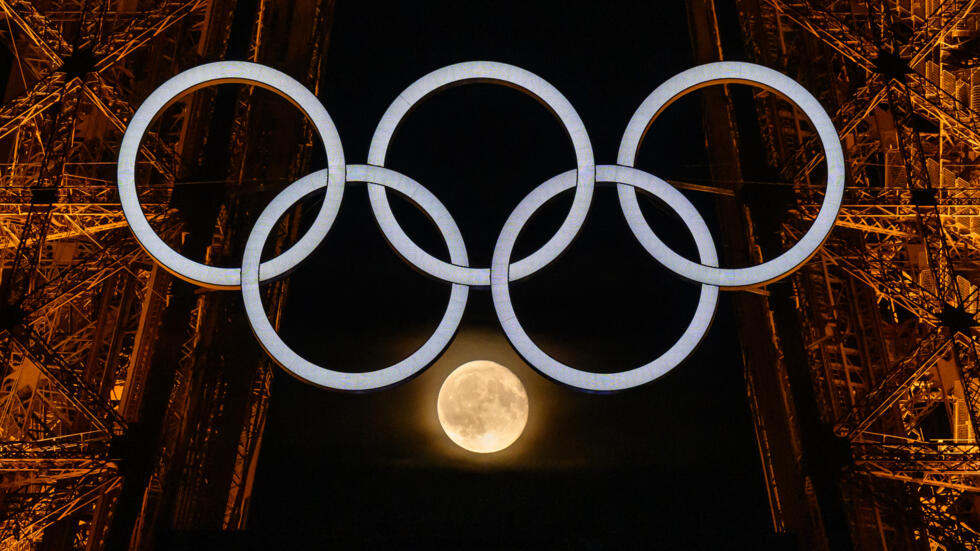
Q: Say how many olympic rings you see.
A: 5